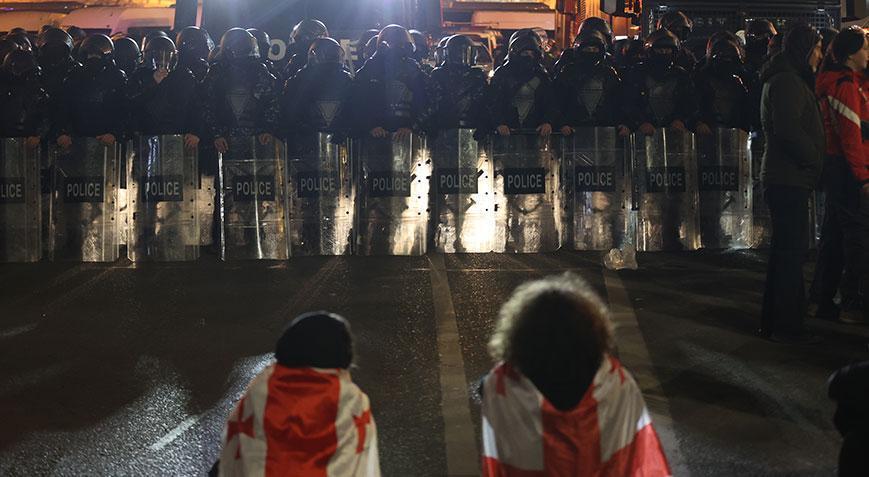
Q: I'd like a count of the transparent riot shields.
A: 11